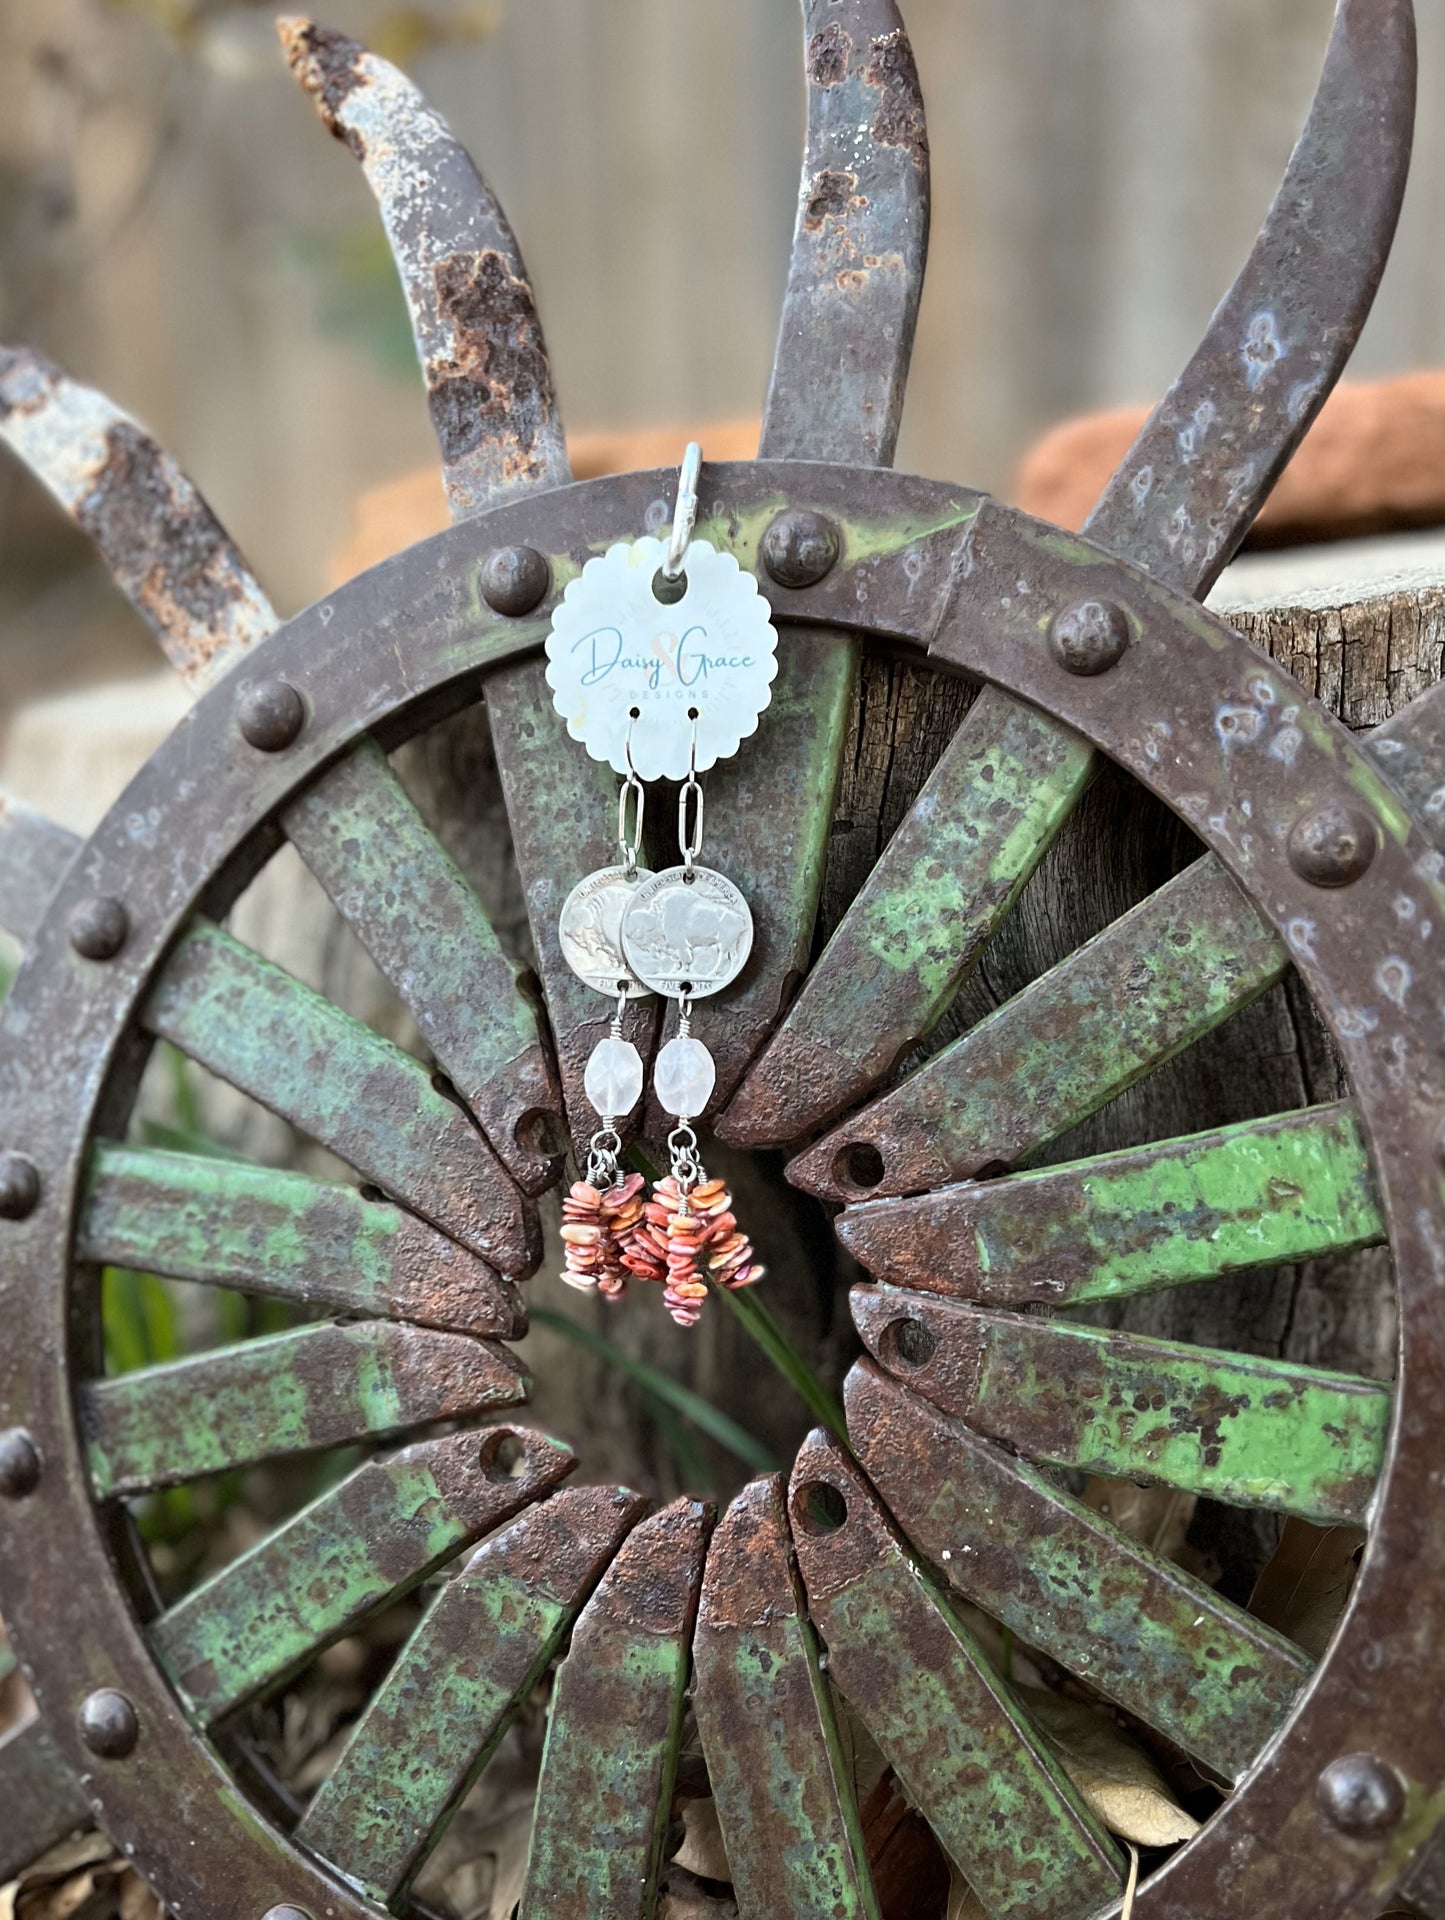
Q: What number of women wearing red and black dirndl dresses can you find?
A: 0